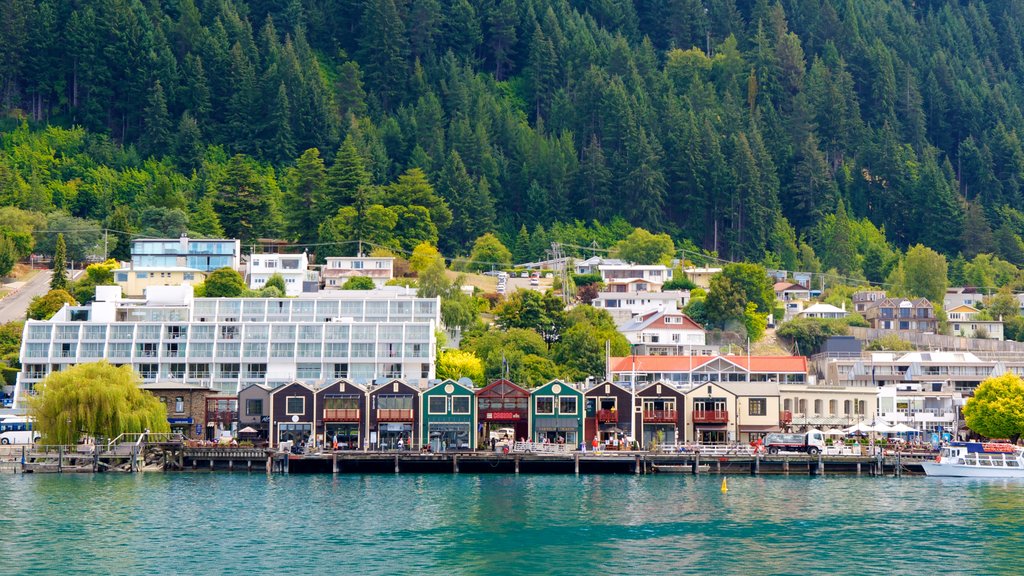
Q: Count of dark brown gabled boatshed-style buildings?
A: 5